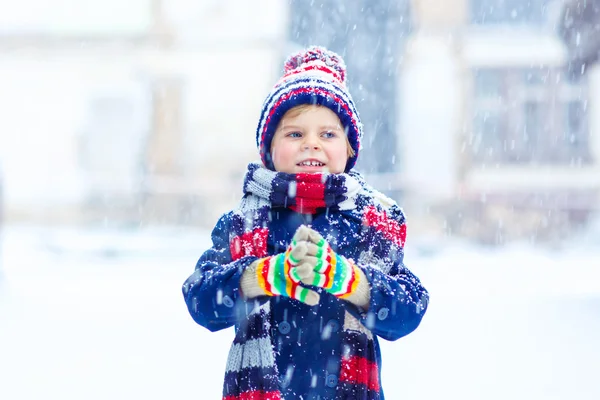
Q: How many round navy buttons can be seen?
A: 6